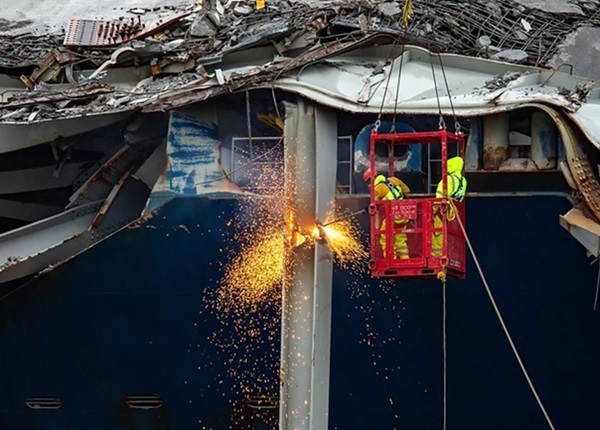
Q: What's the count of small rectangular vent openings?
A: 3